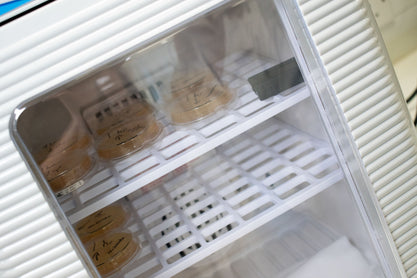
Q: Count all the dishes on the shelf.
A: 8